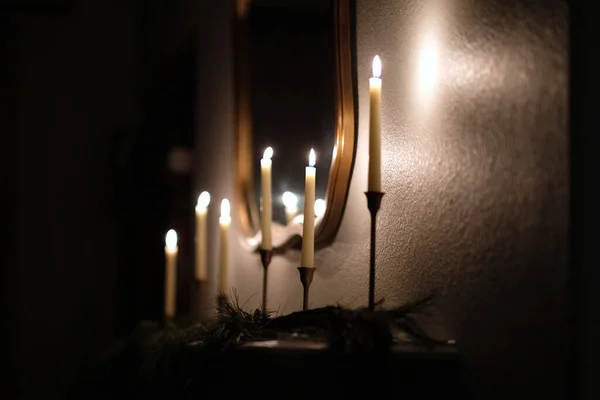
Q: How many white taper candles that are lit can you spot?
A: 6